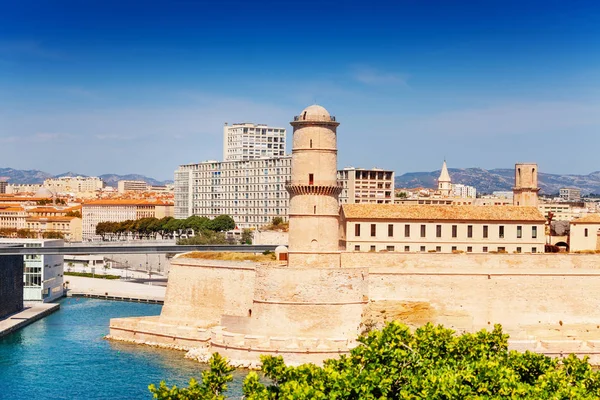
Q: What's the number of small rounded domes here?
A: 2